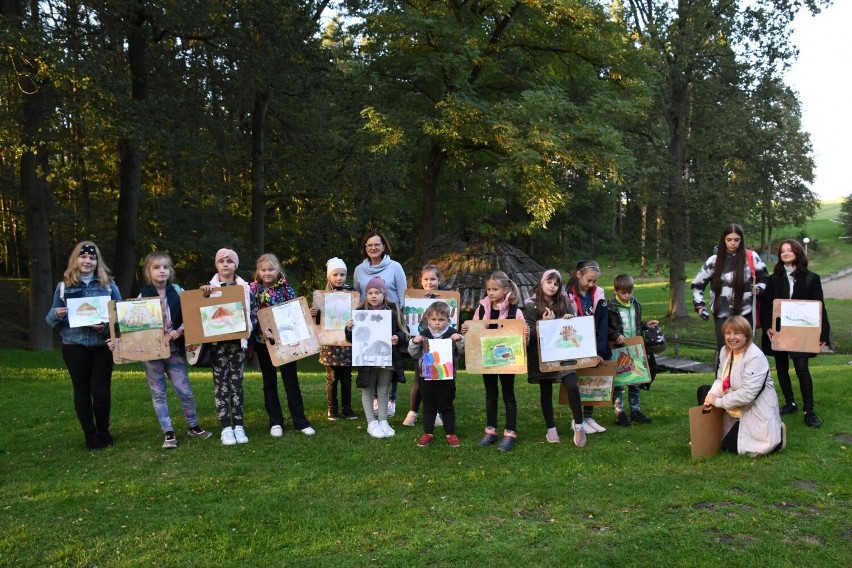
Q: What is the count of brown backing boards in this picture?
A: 11